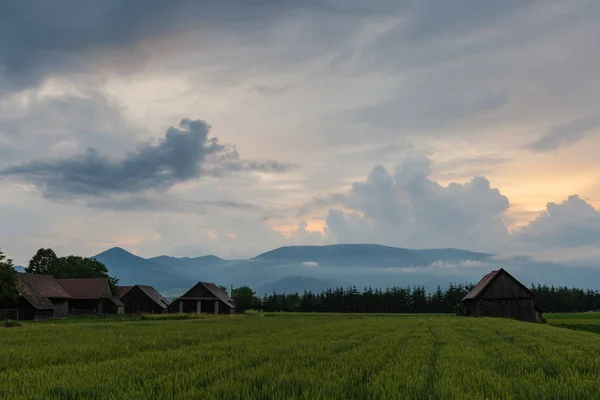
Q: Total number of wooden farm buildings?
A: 5